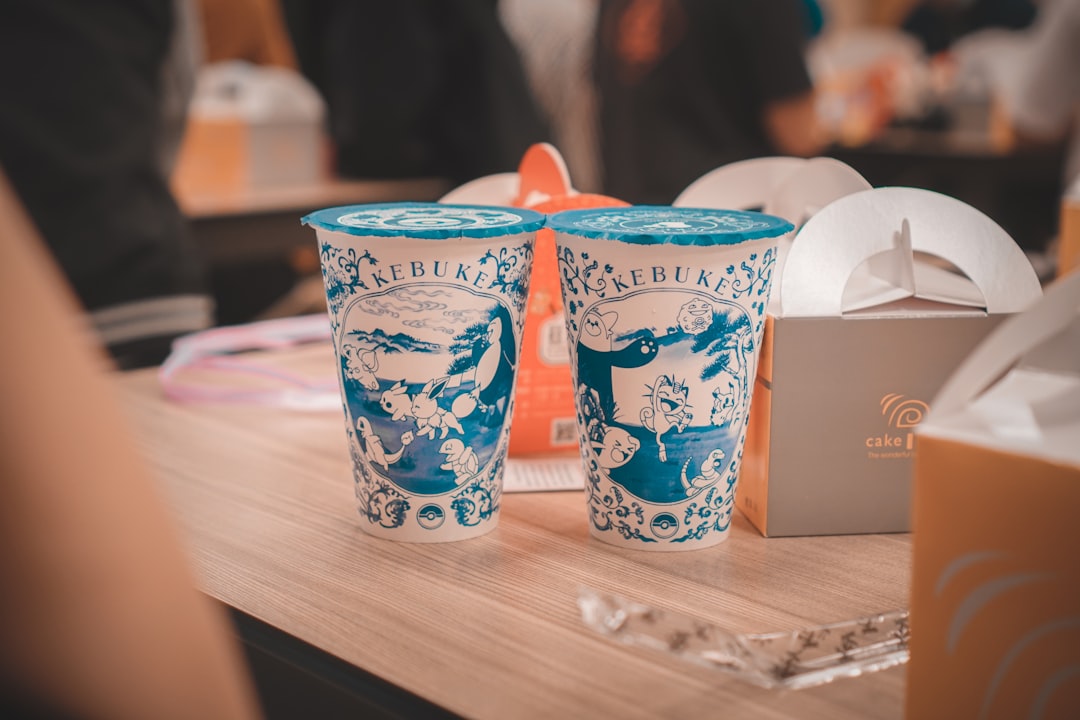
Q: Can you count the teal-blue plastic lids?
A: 2